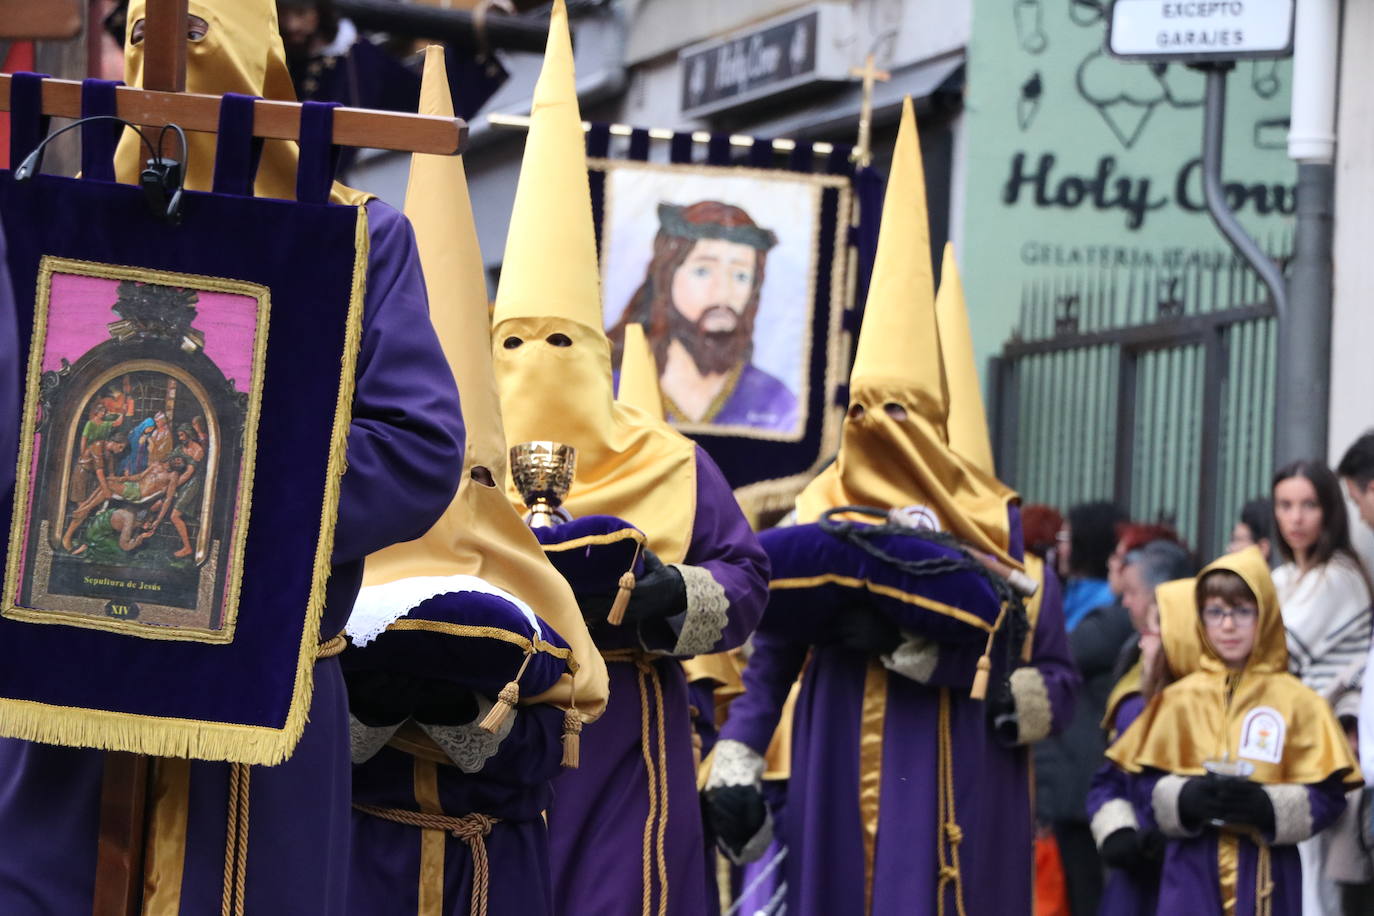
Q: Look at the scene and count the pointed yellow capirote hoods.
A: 6